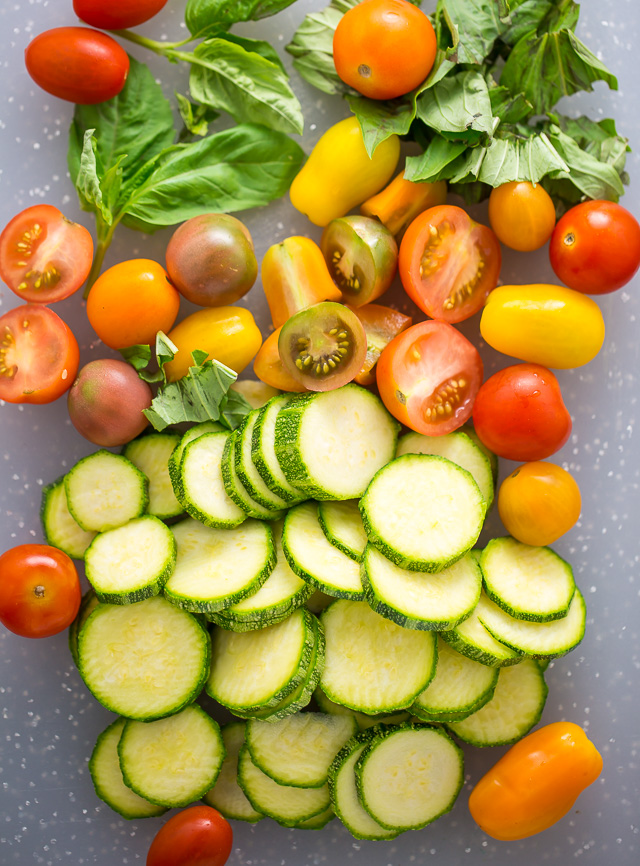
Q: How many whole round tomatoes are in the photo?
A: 9